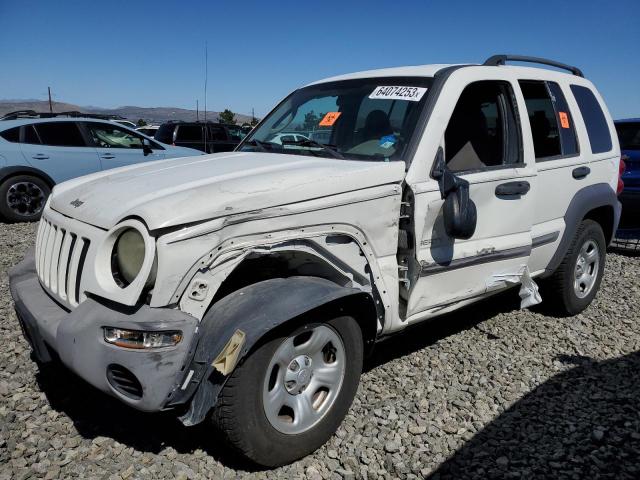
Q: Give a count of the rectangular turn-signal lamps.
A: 1